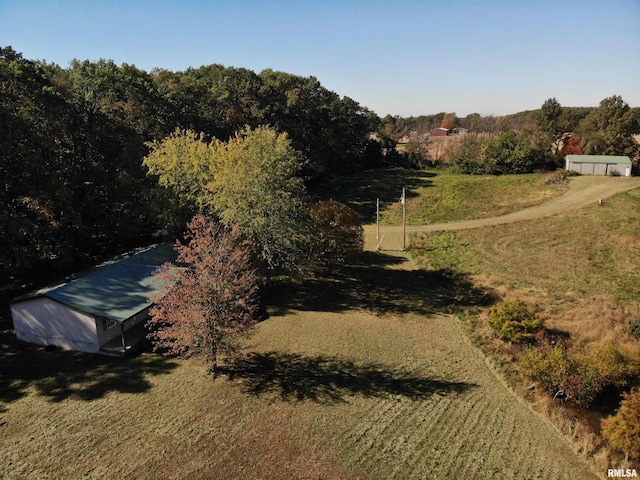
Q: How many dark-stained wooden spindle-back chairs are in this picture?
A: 0